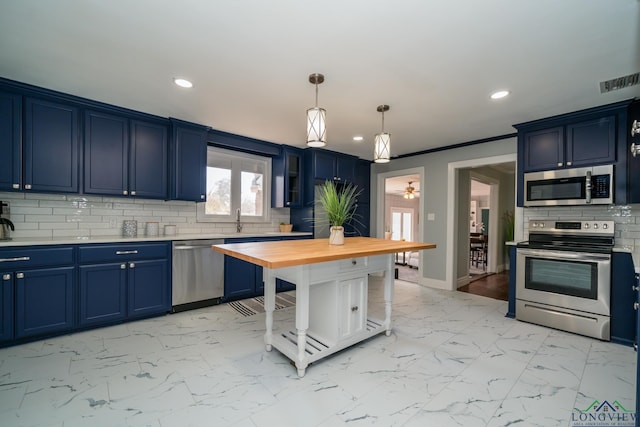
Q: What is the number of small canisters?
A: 3